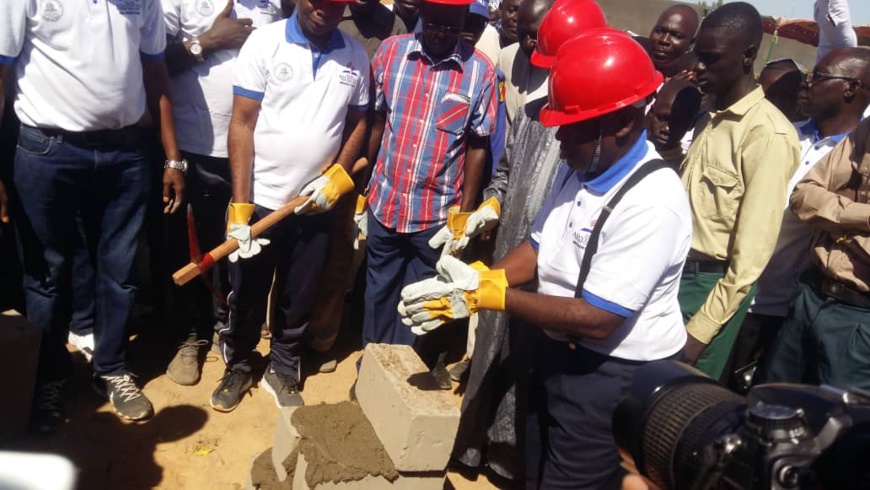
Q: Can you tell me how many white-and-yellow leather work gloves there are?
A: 7